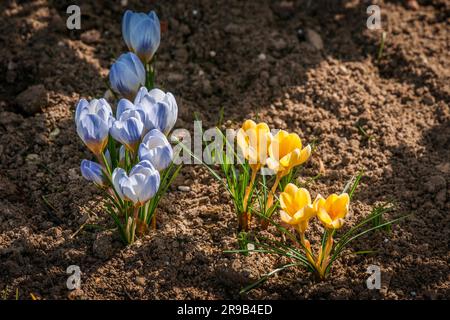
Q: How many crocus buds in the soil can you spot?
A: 12